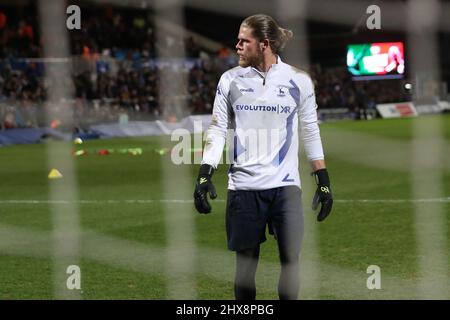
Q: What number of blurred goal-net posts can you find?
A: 4